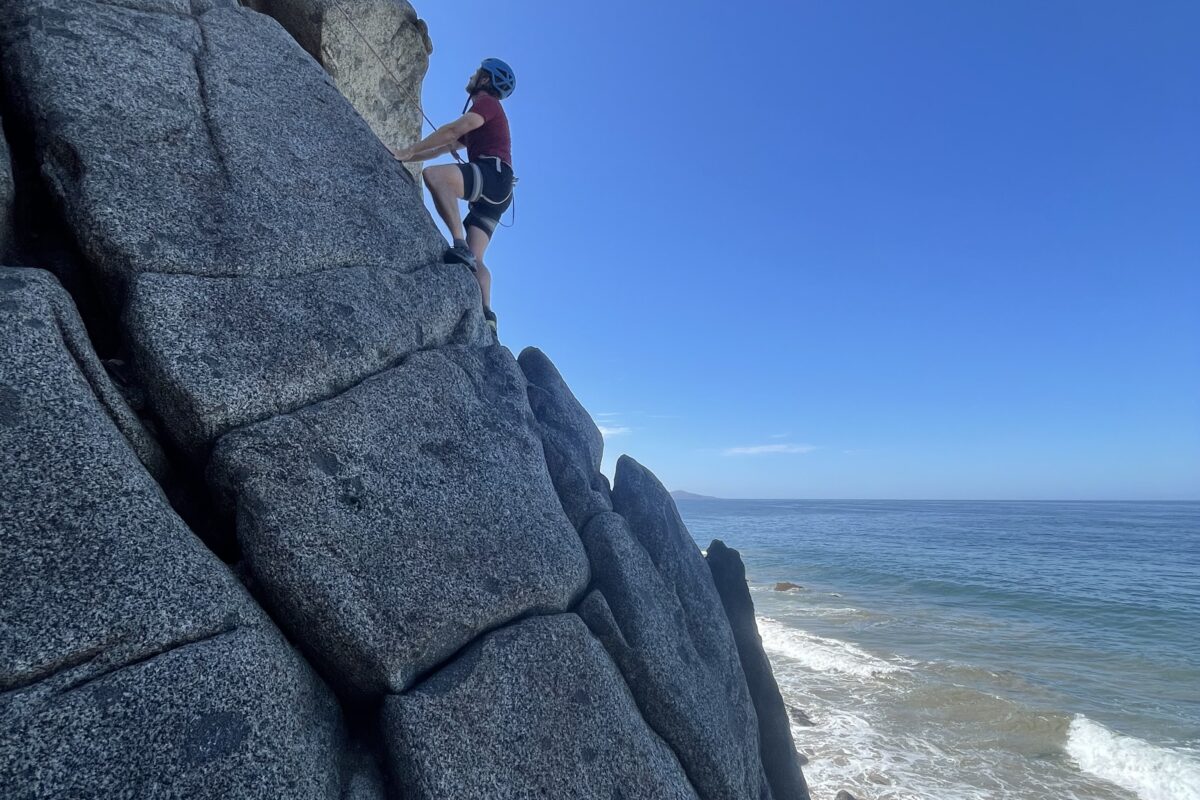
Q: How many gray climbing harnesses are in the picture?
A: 1